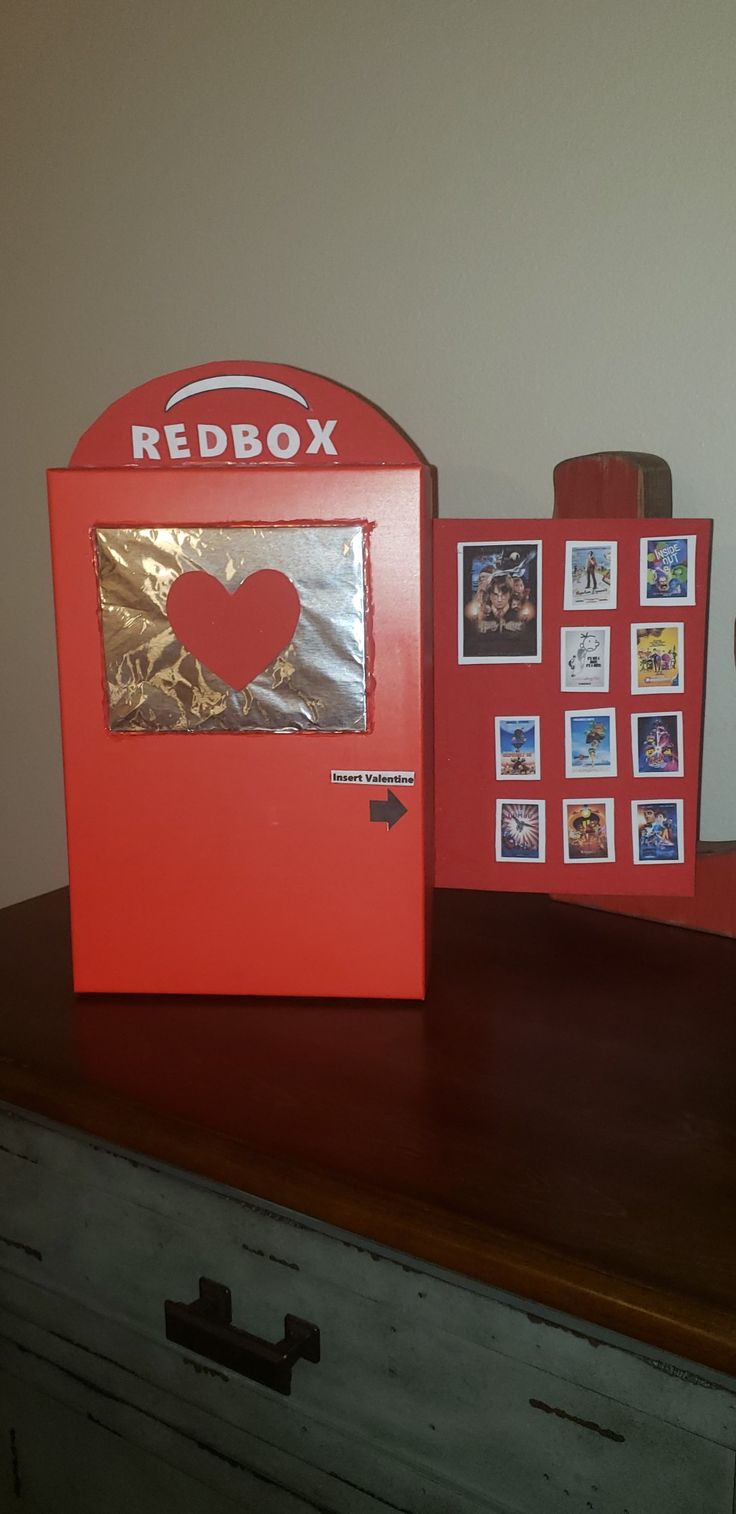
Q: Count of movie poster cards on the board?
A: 11